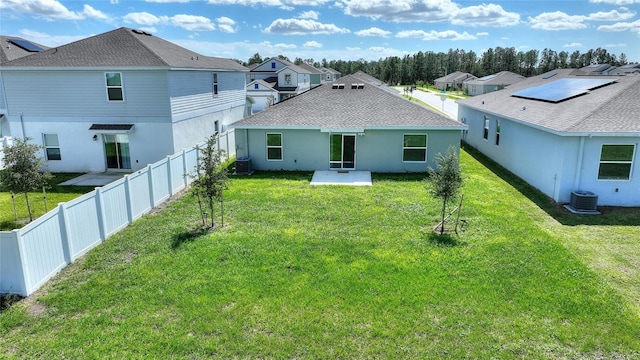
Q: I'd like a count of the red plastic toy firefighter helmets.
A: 0